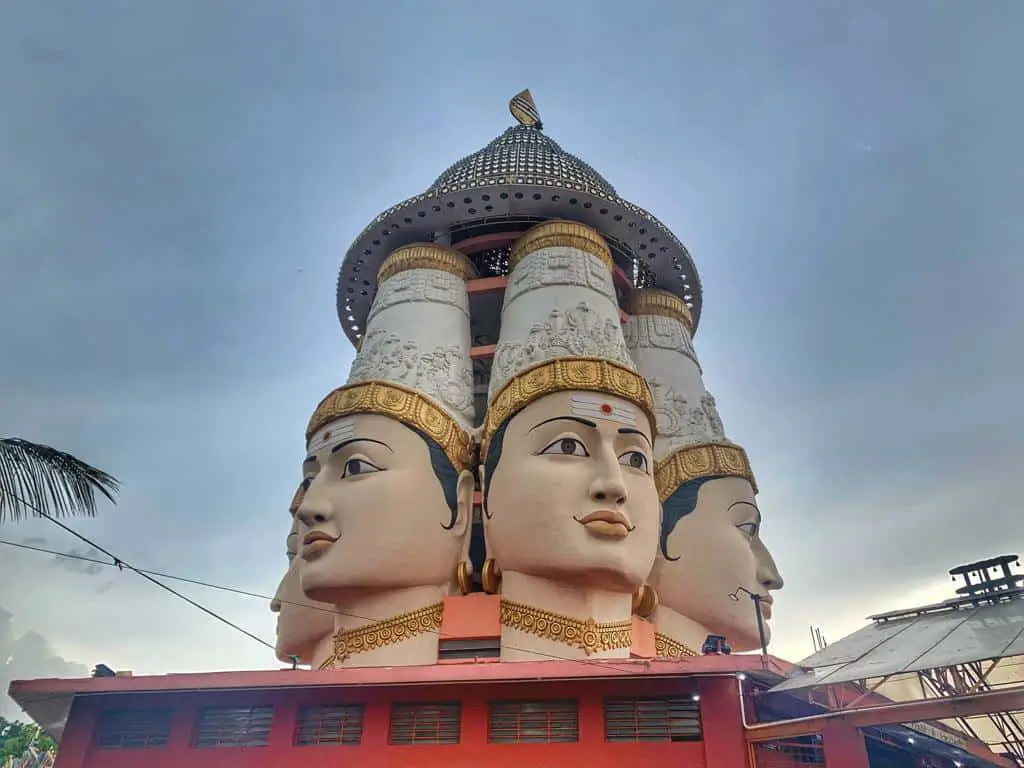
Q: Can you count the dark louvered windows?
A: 6